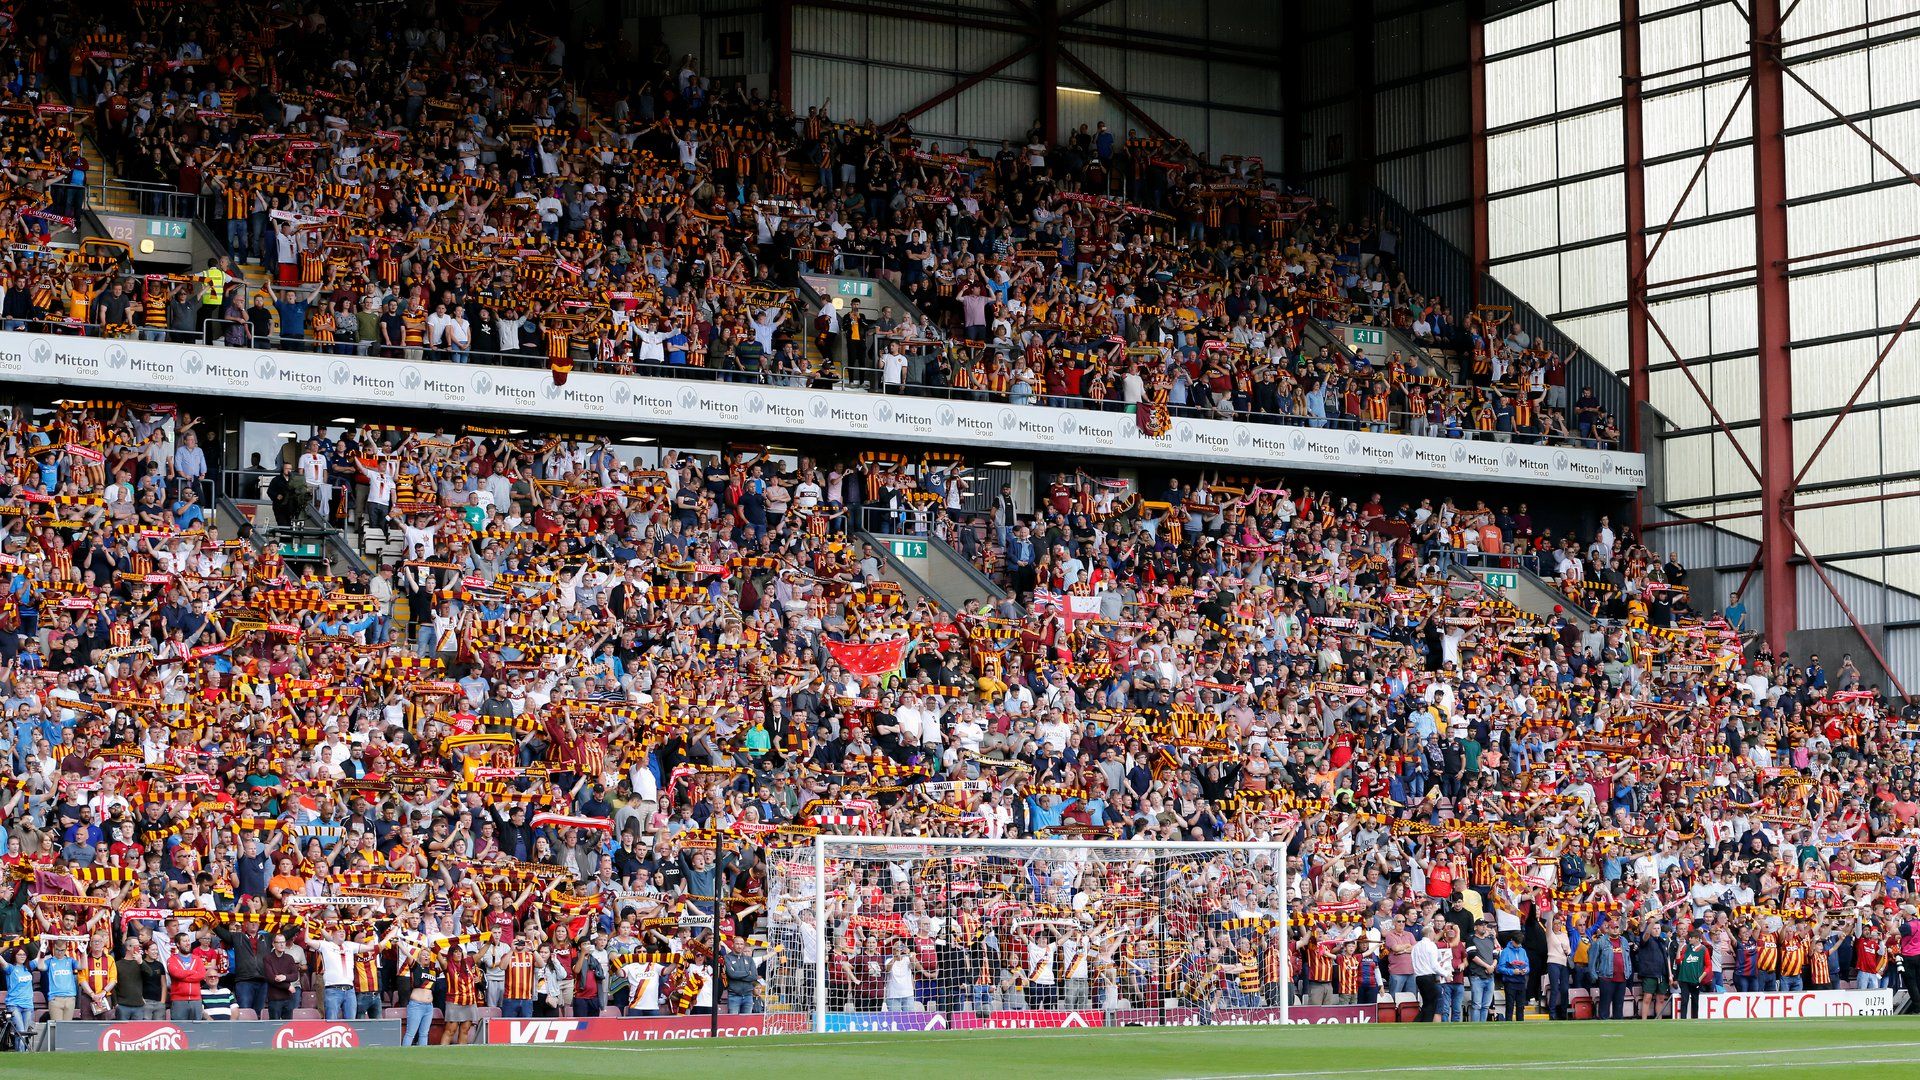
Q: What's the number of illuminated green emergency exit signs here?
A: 6